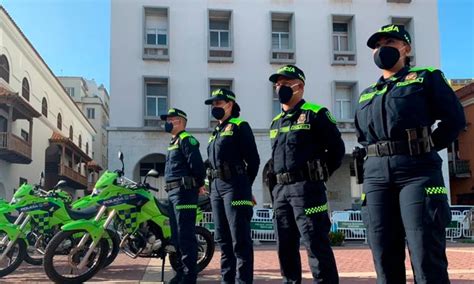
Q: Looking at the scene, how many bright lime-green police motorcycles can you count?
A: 3